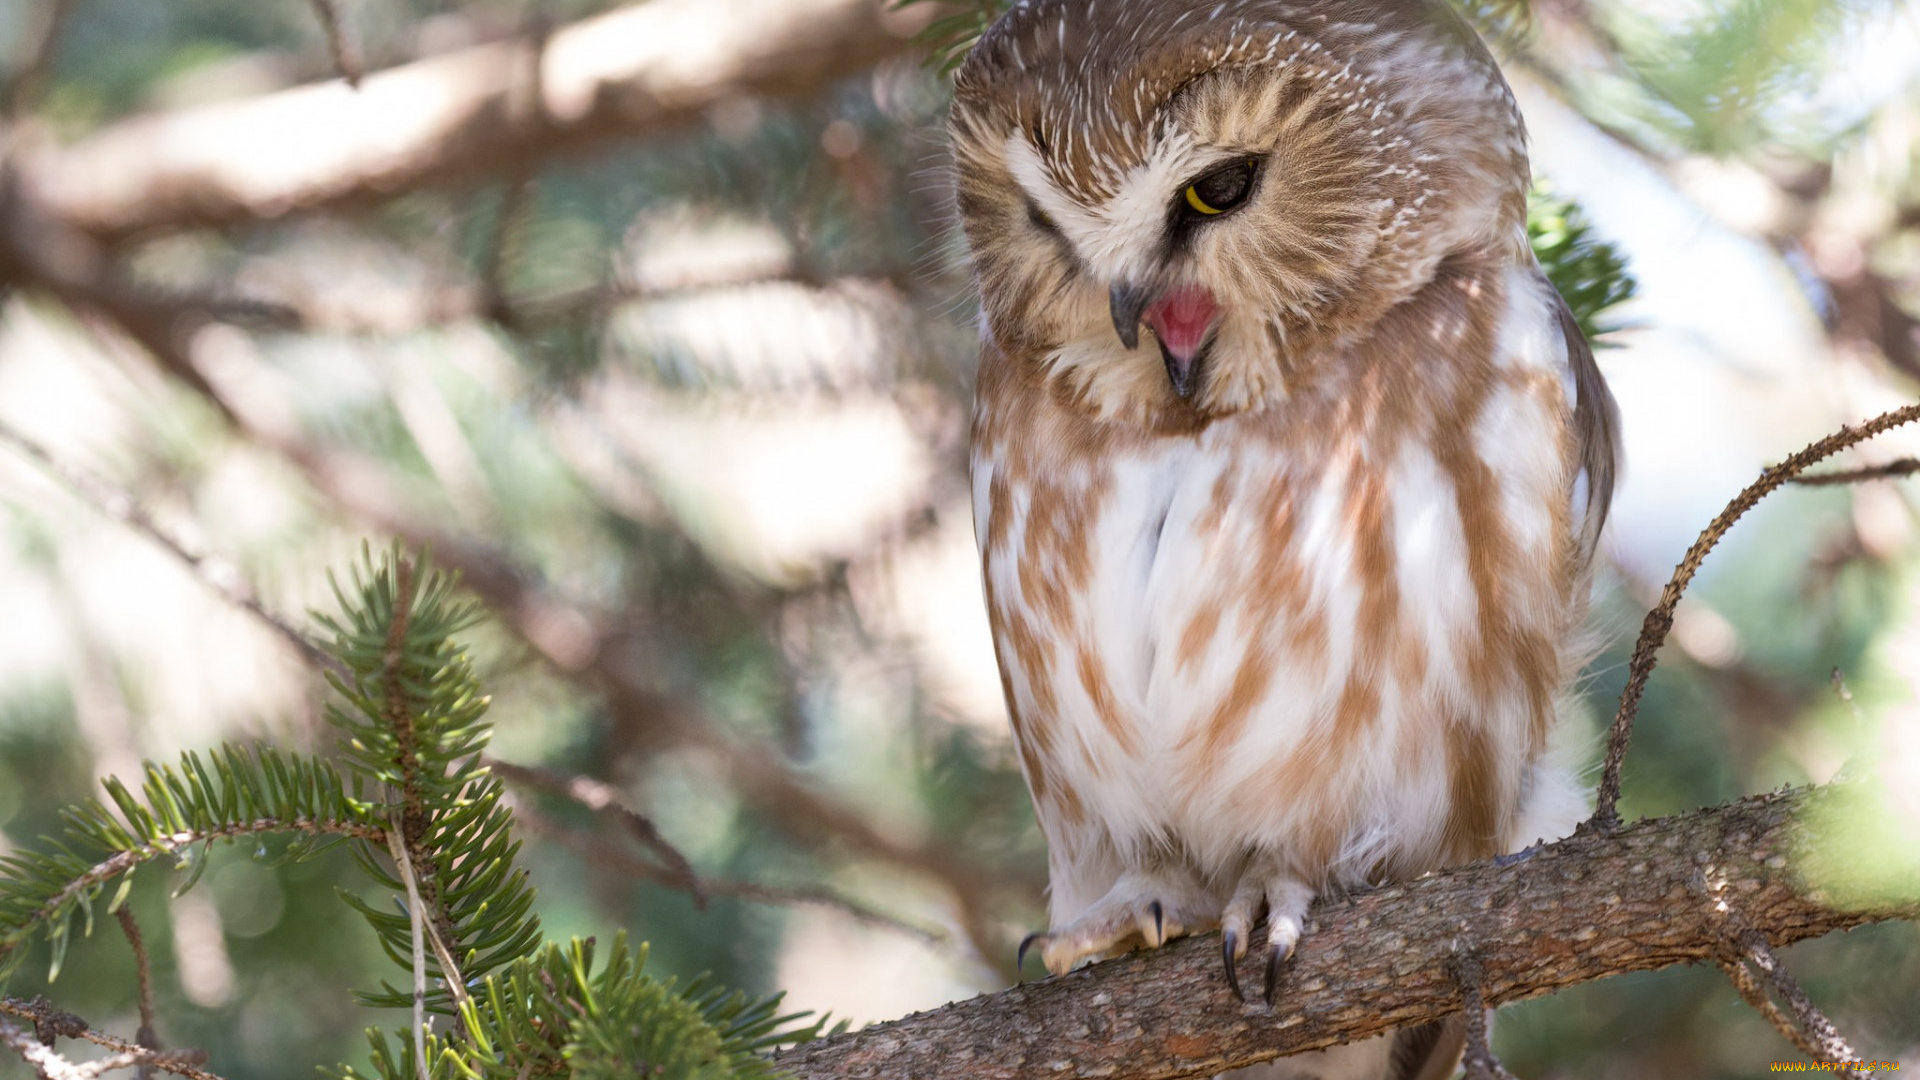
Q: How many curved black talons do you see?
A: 4